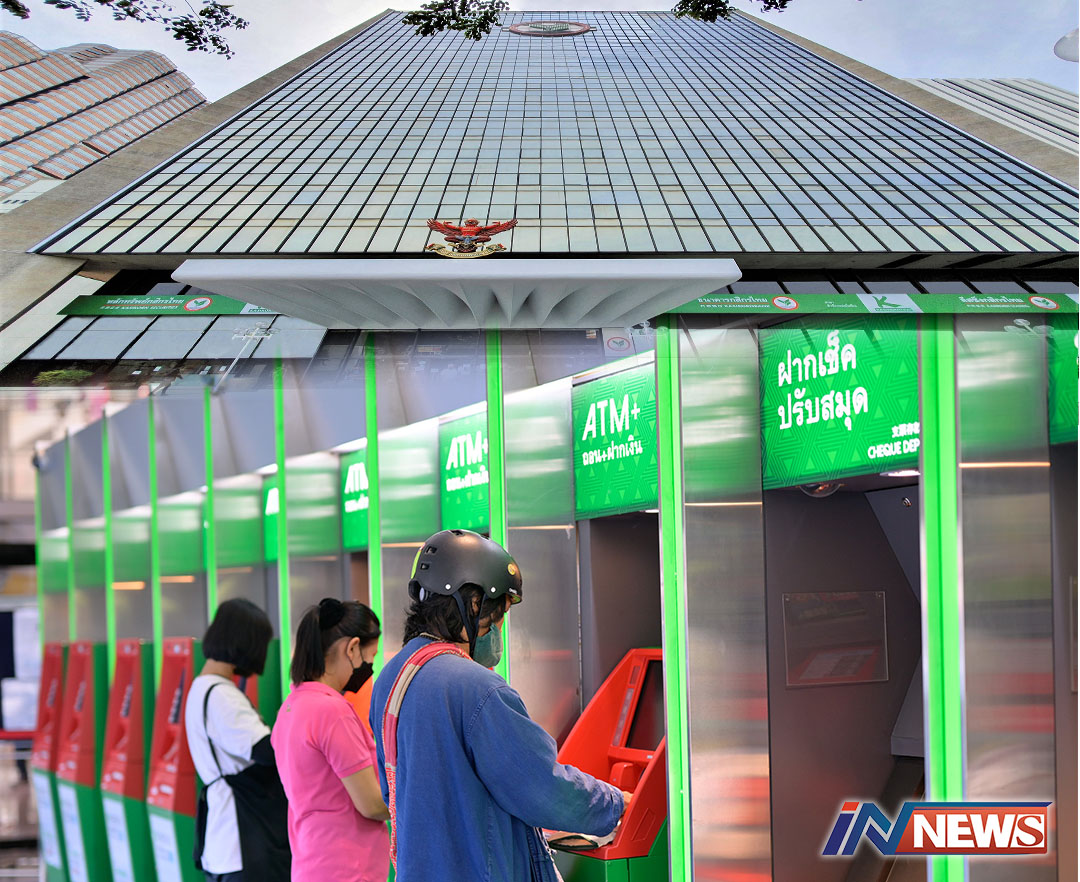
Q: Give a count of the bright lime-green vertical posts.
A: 10